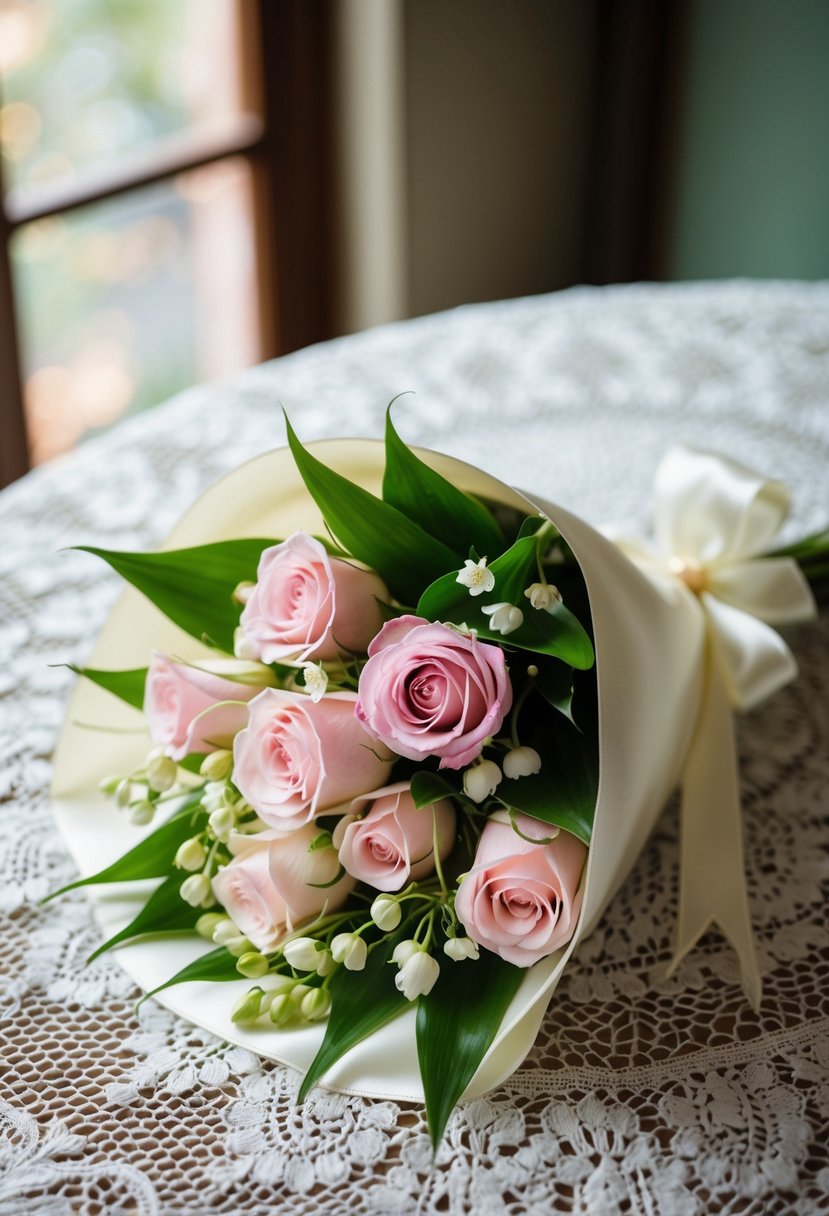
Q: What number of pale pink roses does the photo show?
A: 6